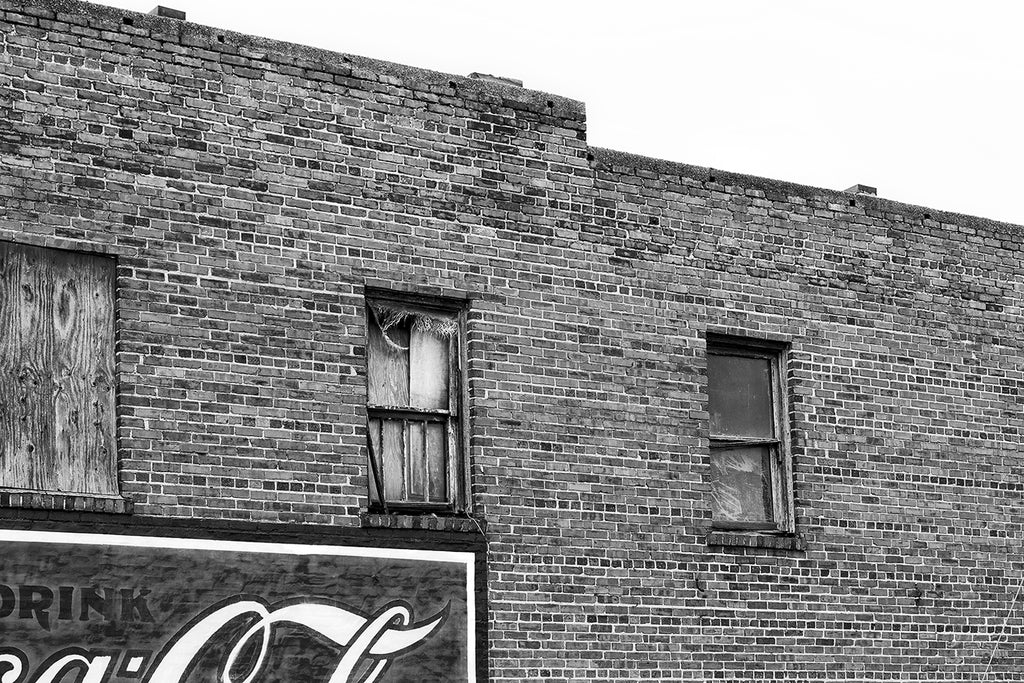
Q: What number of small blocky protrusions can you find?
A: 3